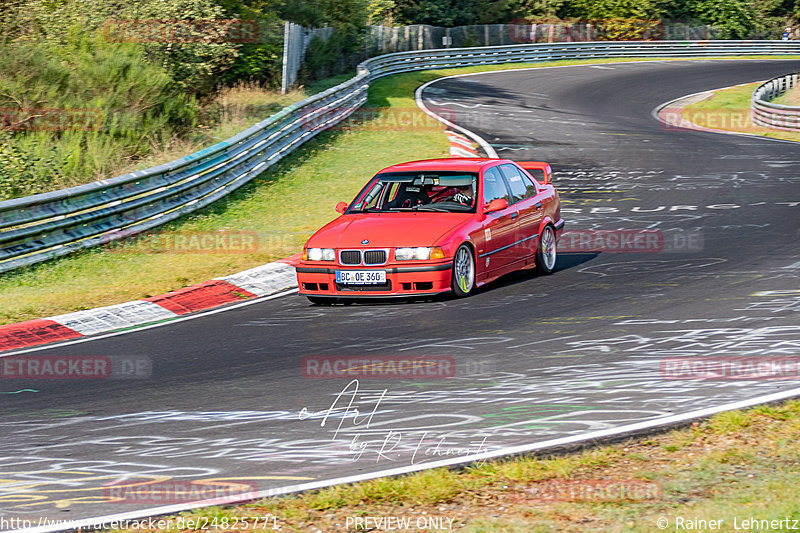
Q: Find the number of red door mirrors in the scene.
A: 2